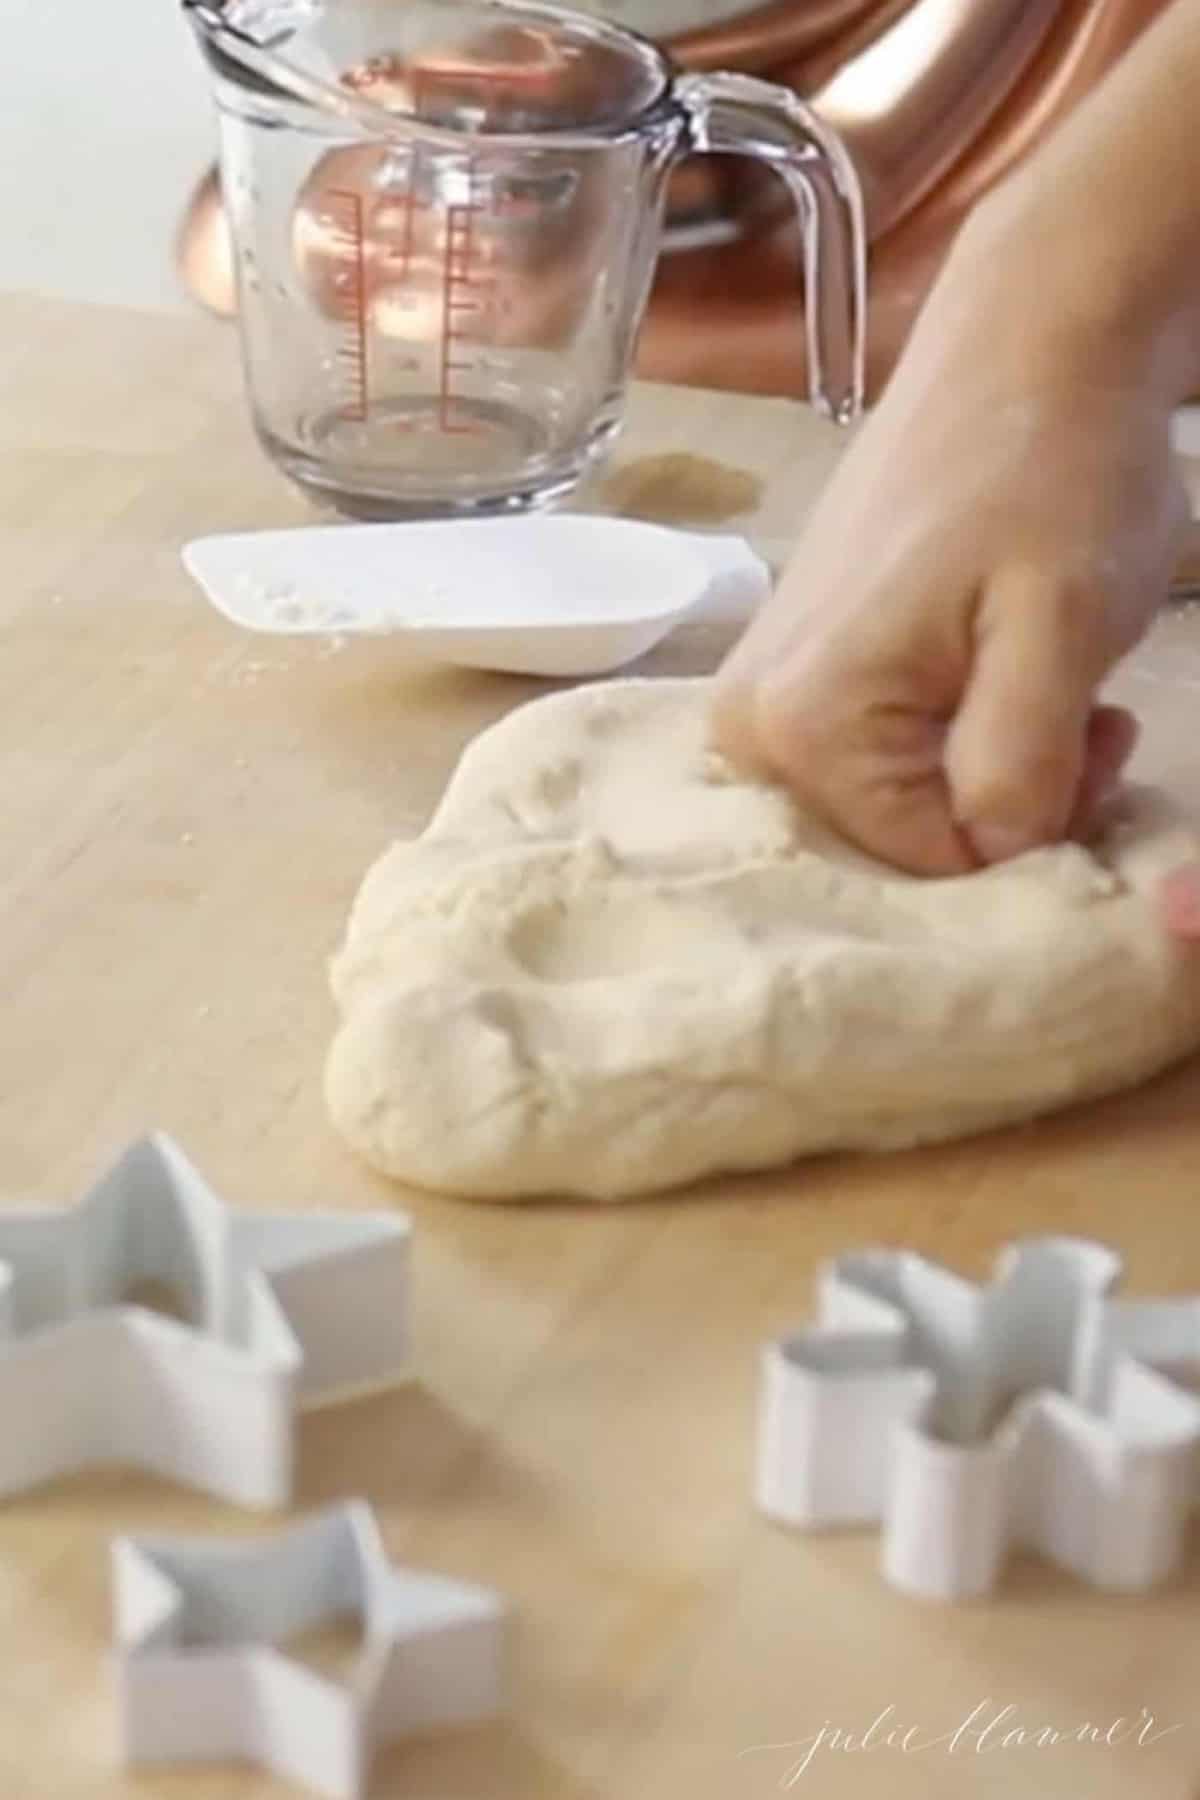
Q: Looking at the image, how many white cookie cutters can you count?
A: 3